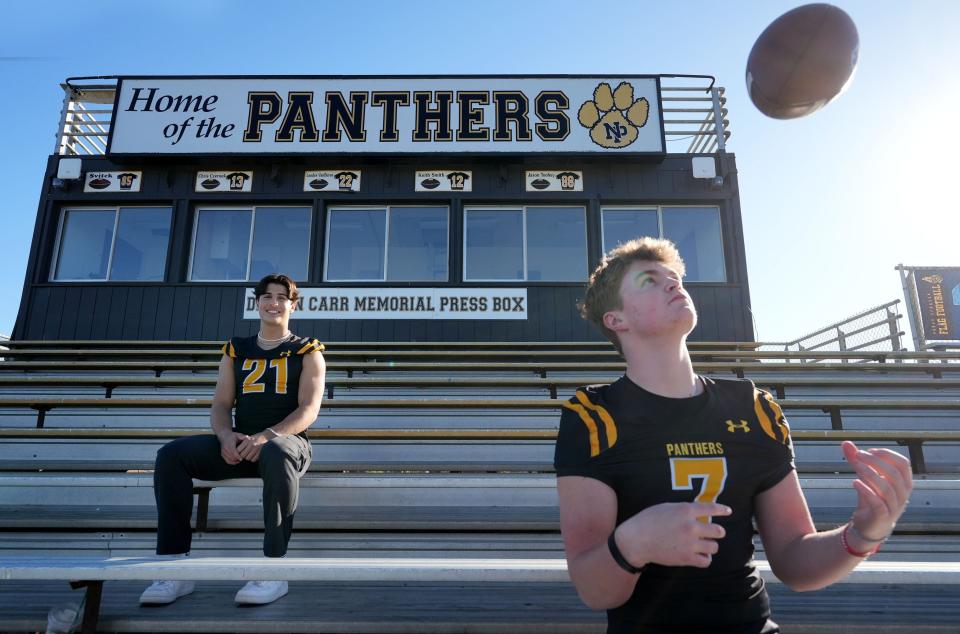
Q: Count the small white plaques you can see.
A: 5